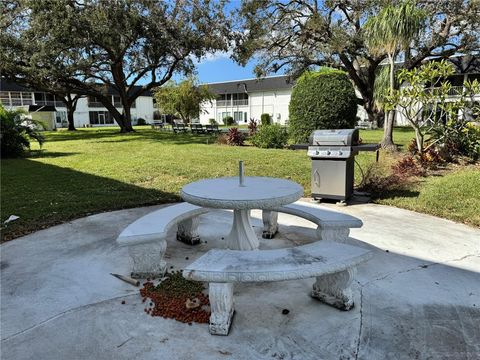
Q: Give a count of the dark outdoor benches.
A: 3